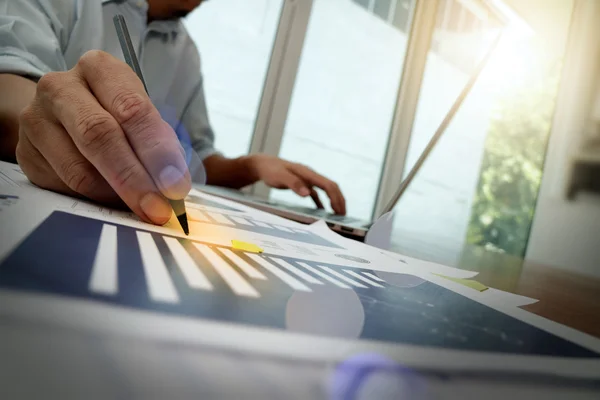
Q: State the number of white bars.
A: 11